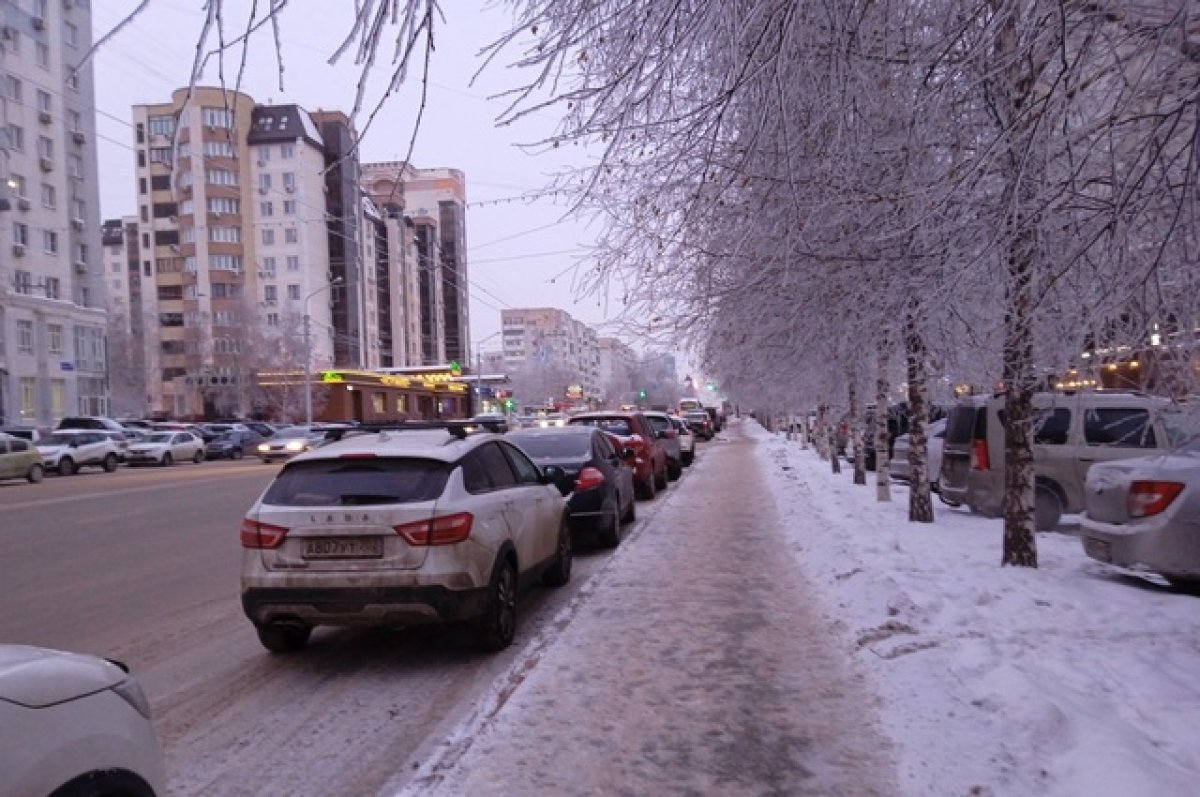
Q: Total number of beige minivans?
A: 1